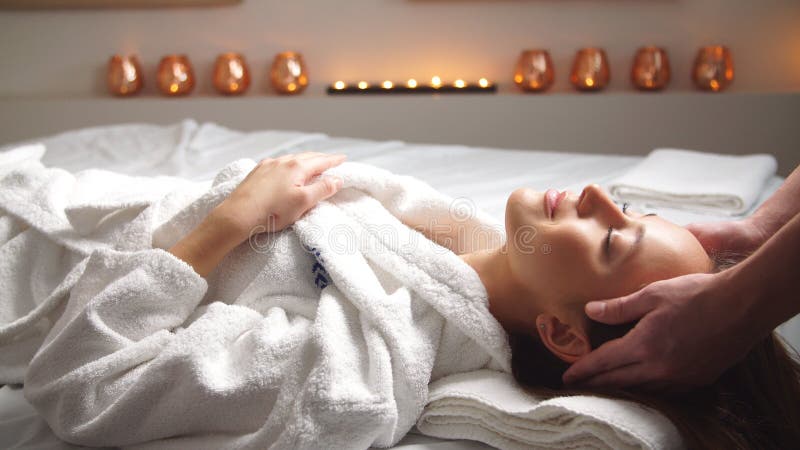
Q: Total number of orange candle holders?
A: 8